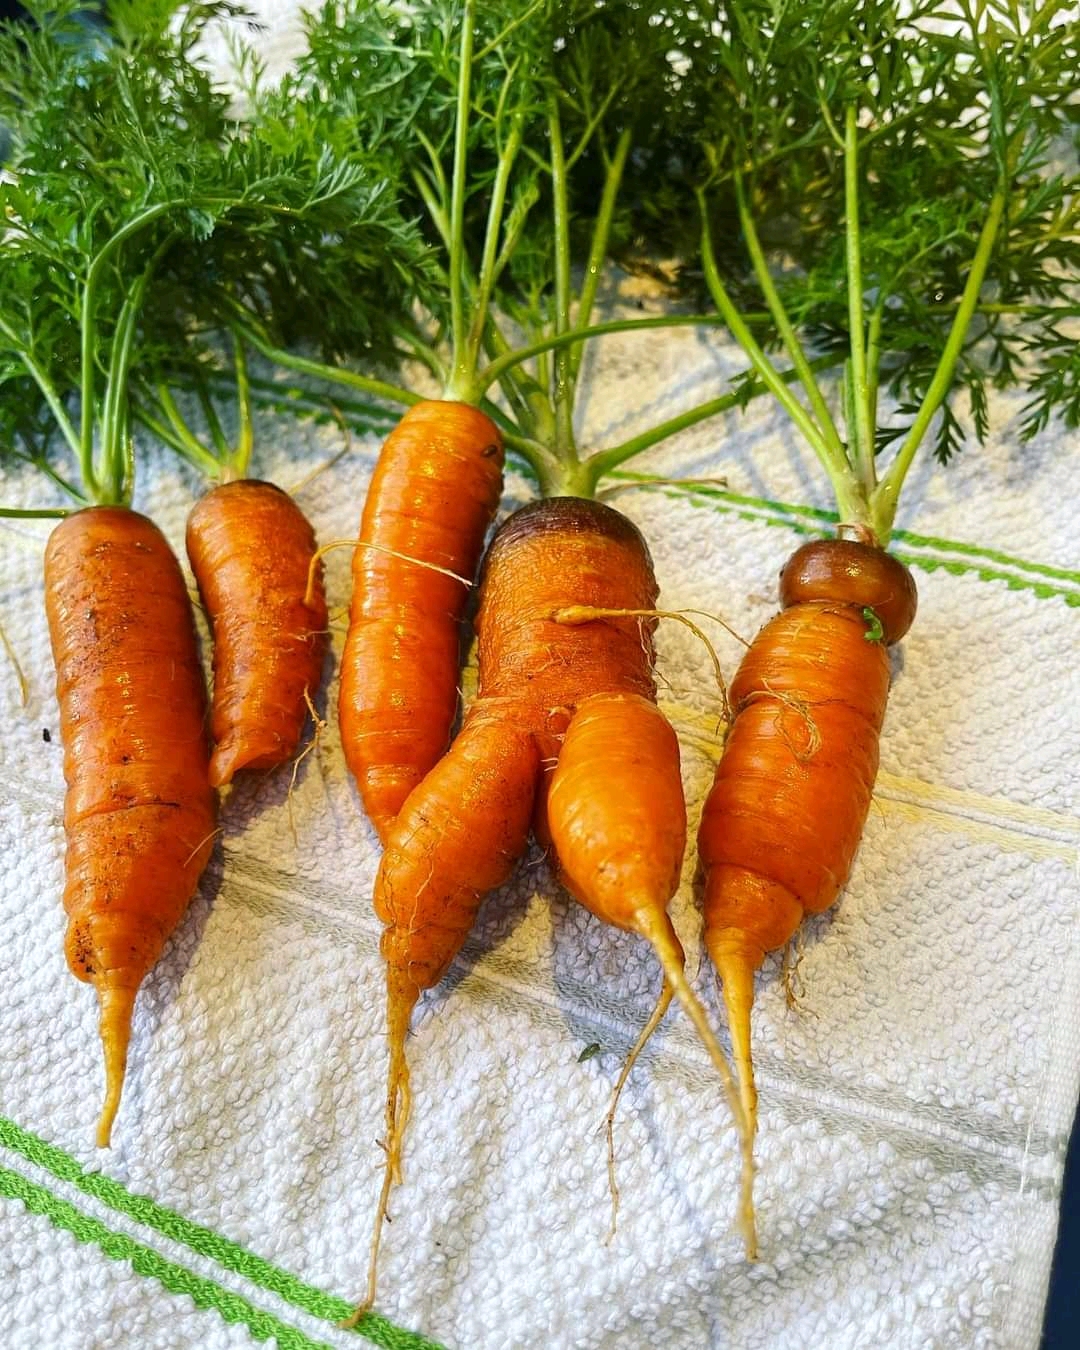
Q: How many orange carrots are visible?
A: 5